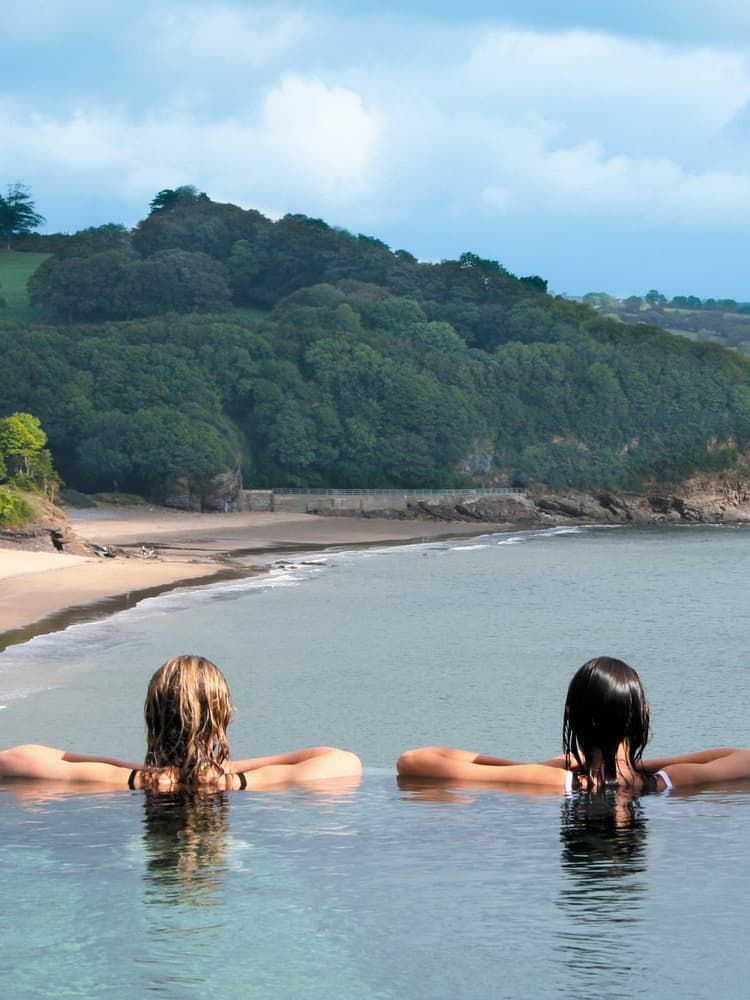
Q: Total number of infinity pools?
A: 1